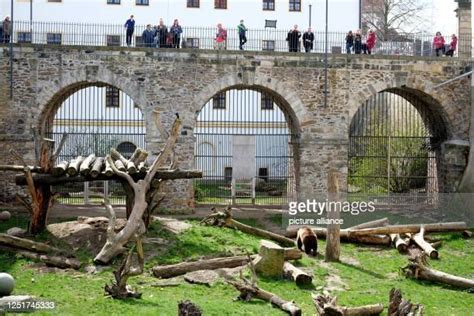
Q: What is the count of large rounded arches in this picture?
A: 3